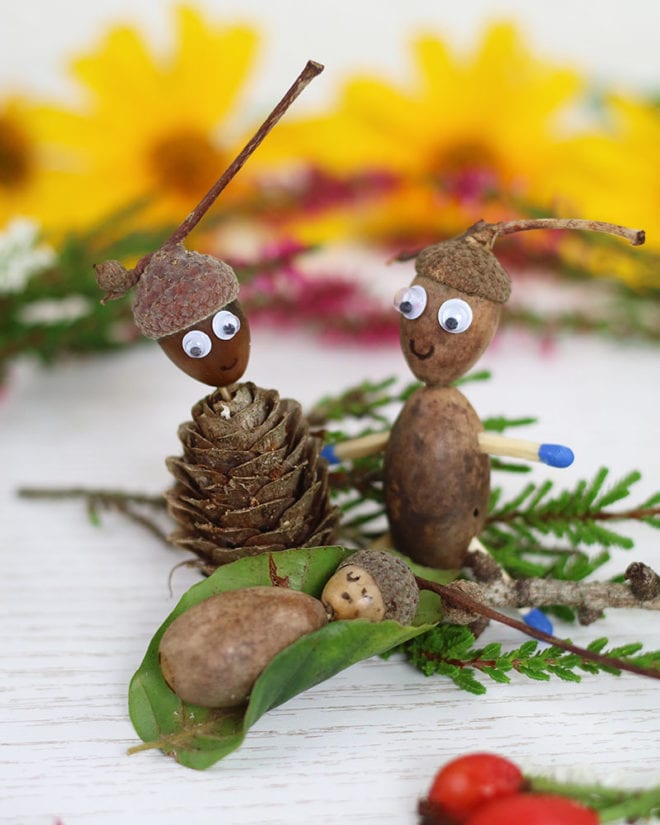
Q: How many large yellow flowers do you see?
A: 4